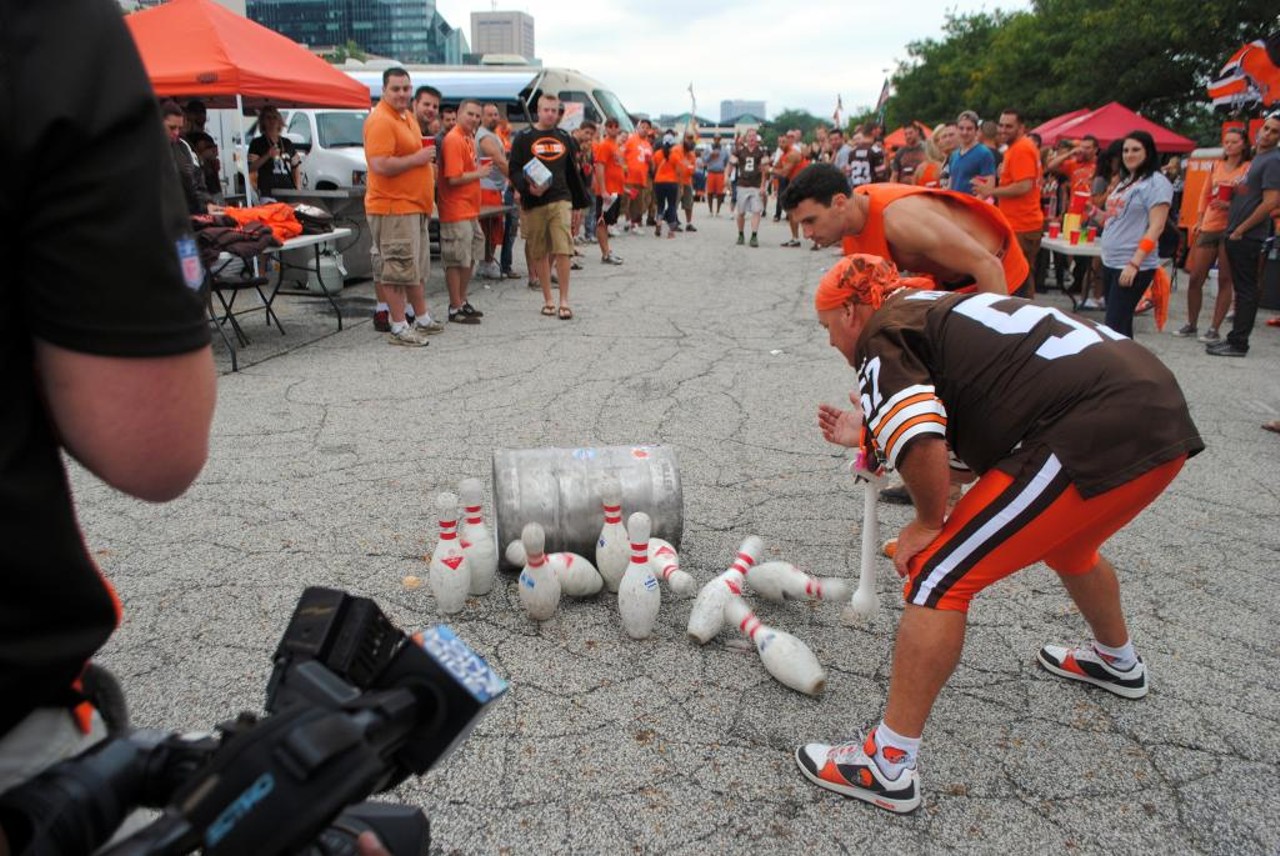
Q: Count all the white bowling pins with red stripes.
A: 10